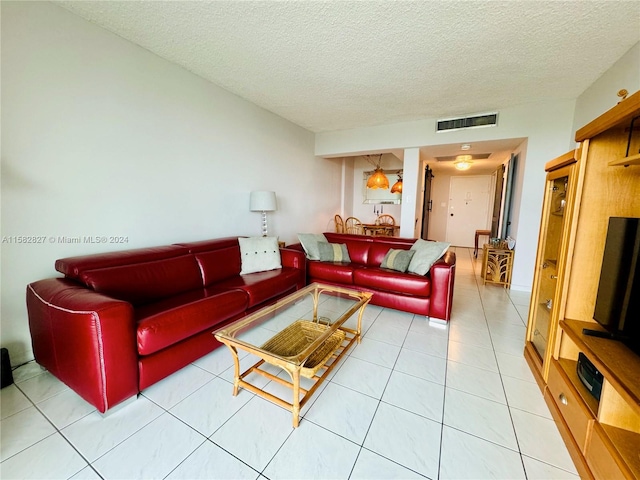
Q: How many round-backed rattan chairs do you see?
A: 3